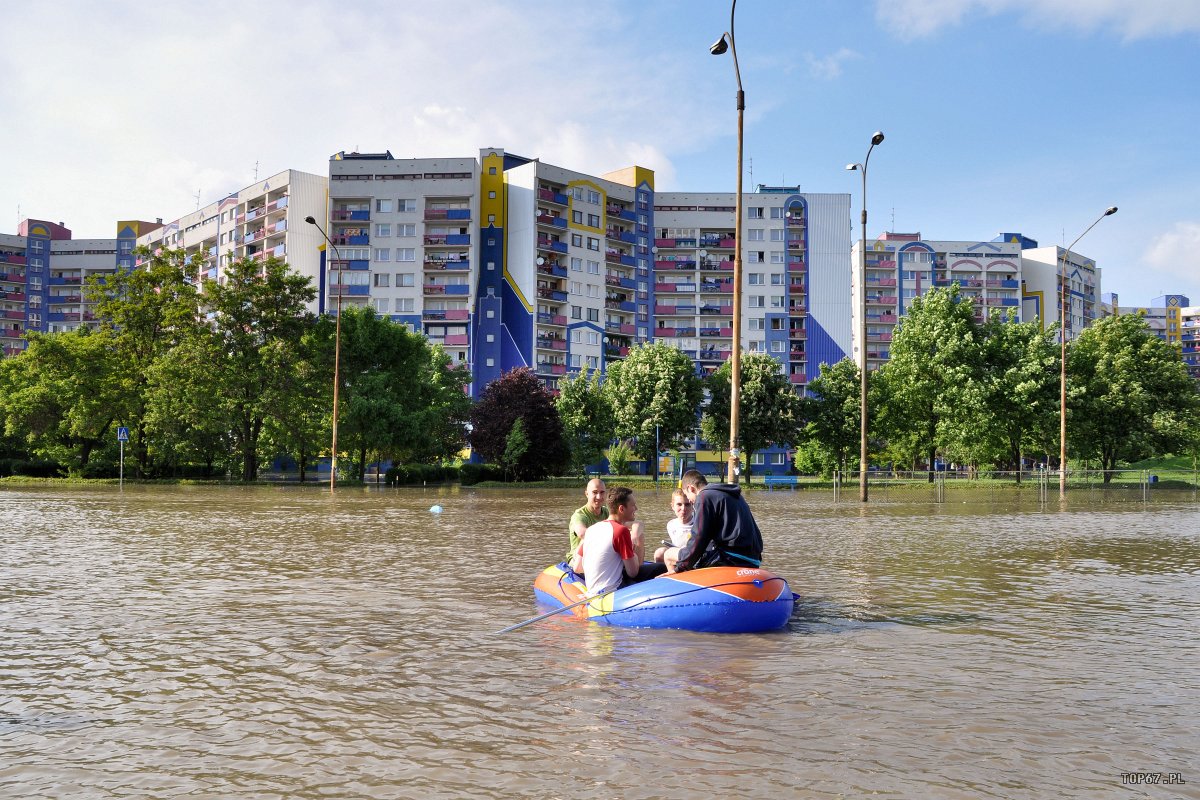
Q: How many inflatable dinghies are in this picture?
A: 1